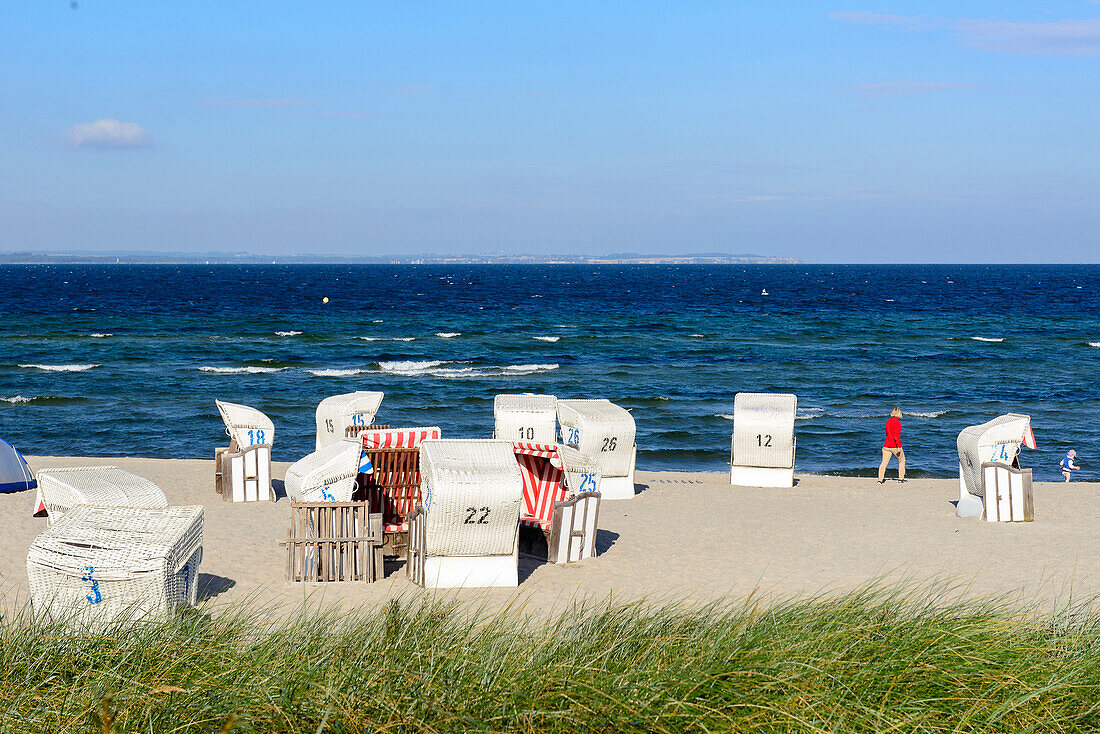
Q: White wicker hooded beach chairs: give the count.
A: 12